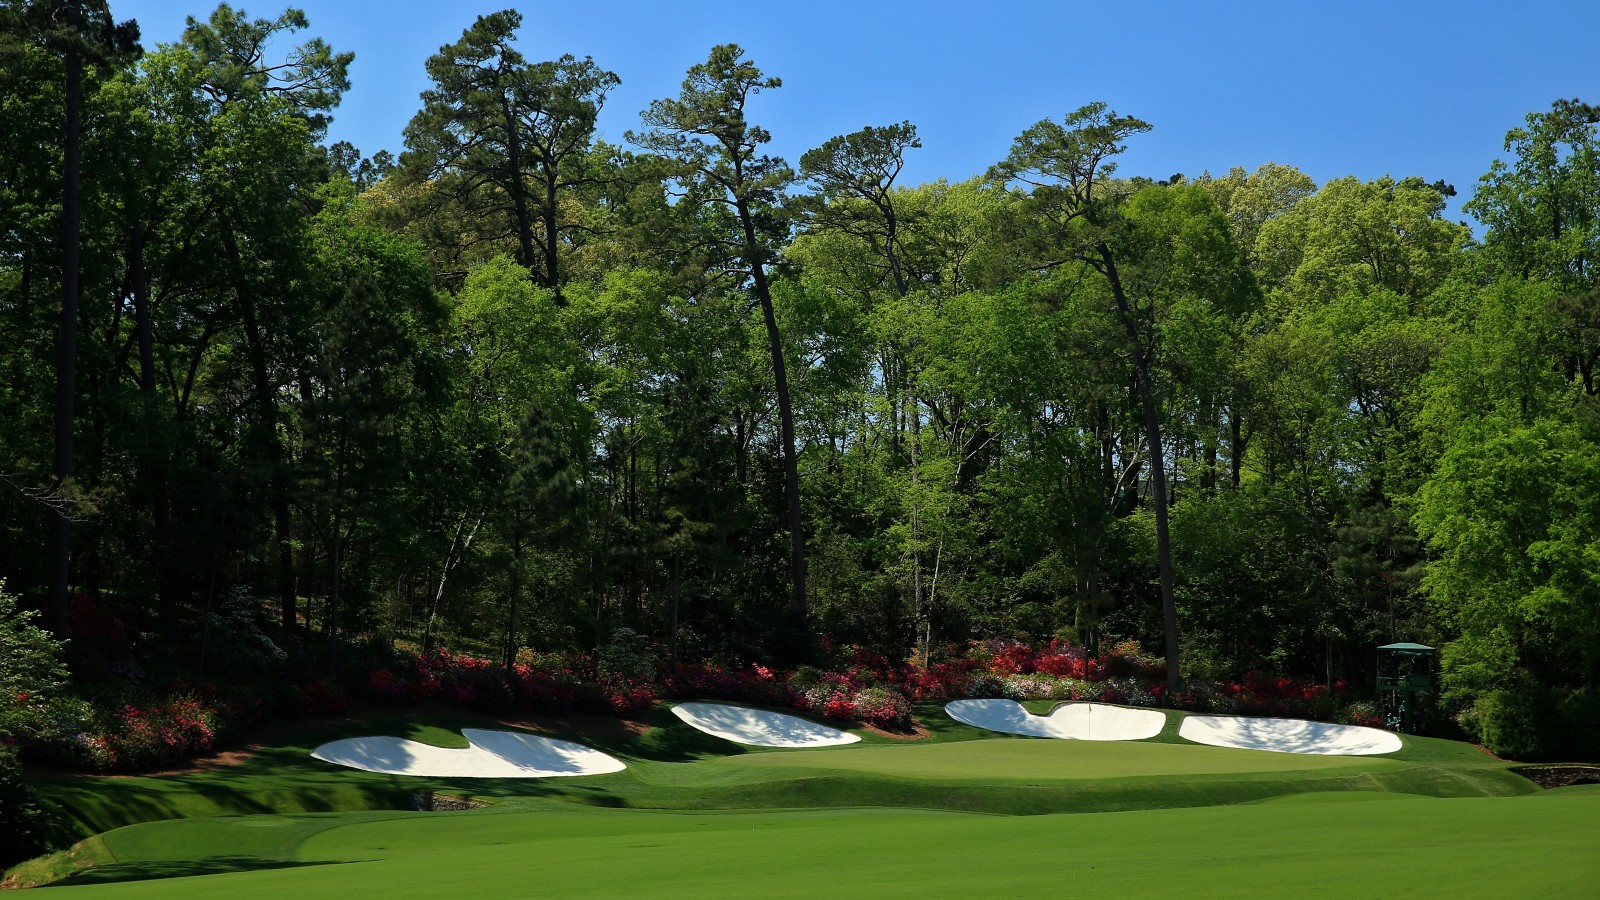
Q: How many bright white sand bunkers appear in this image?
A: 4